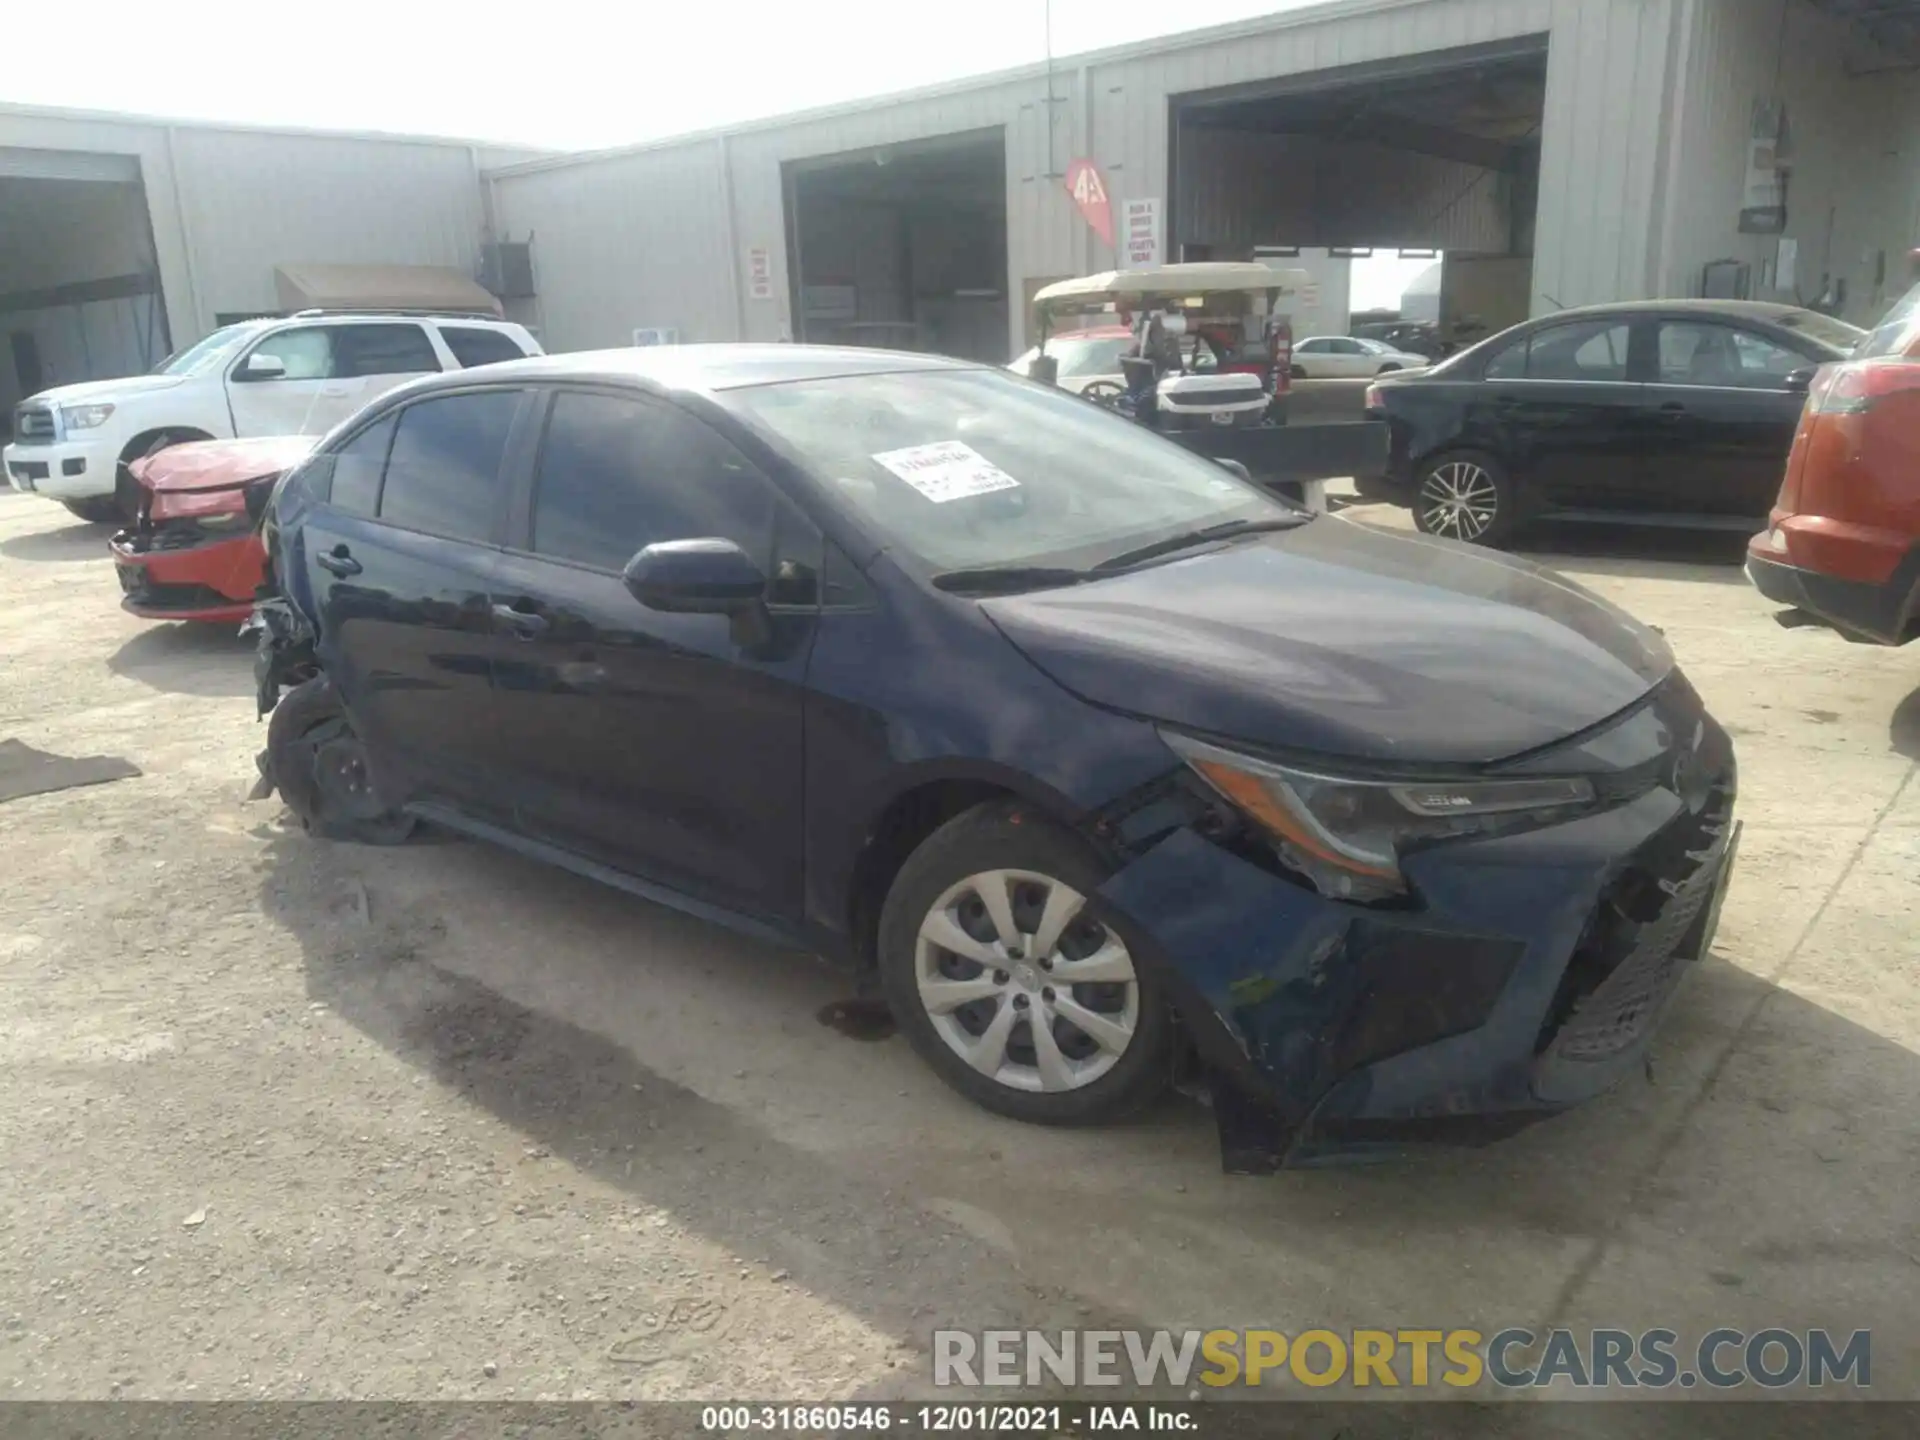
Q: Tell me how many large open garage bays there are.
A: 3